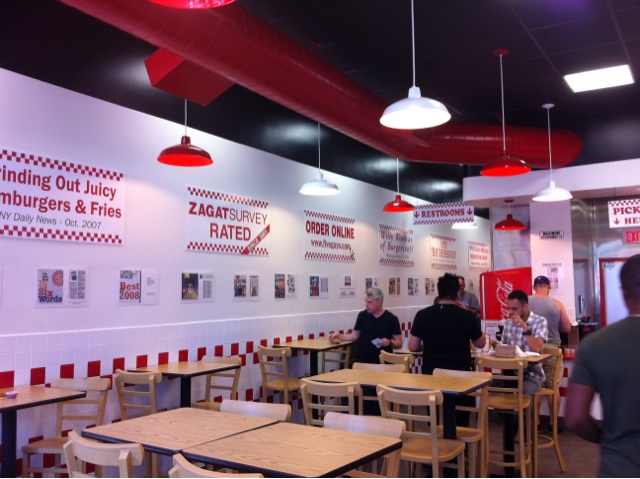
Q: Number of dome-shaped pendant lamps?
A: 9